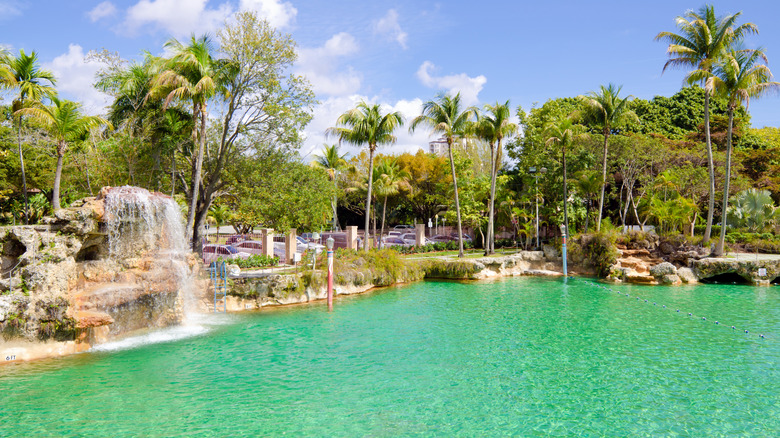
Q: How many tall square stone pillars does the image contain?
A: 4